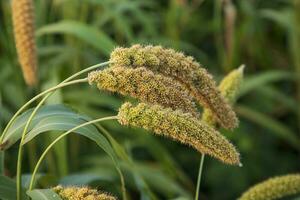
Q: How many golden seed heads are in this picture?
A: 7